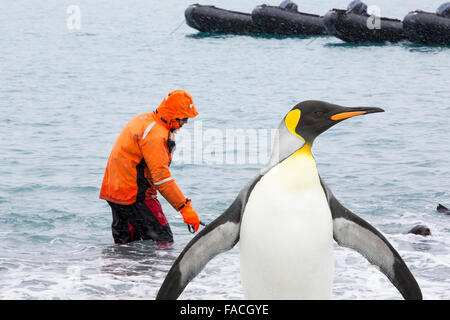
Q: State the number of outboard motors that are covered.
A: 3